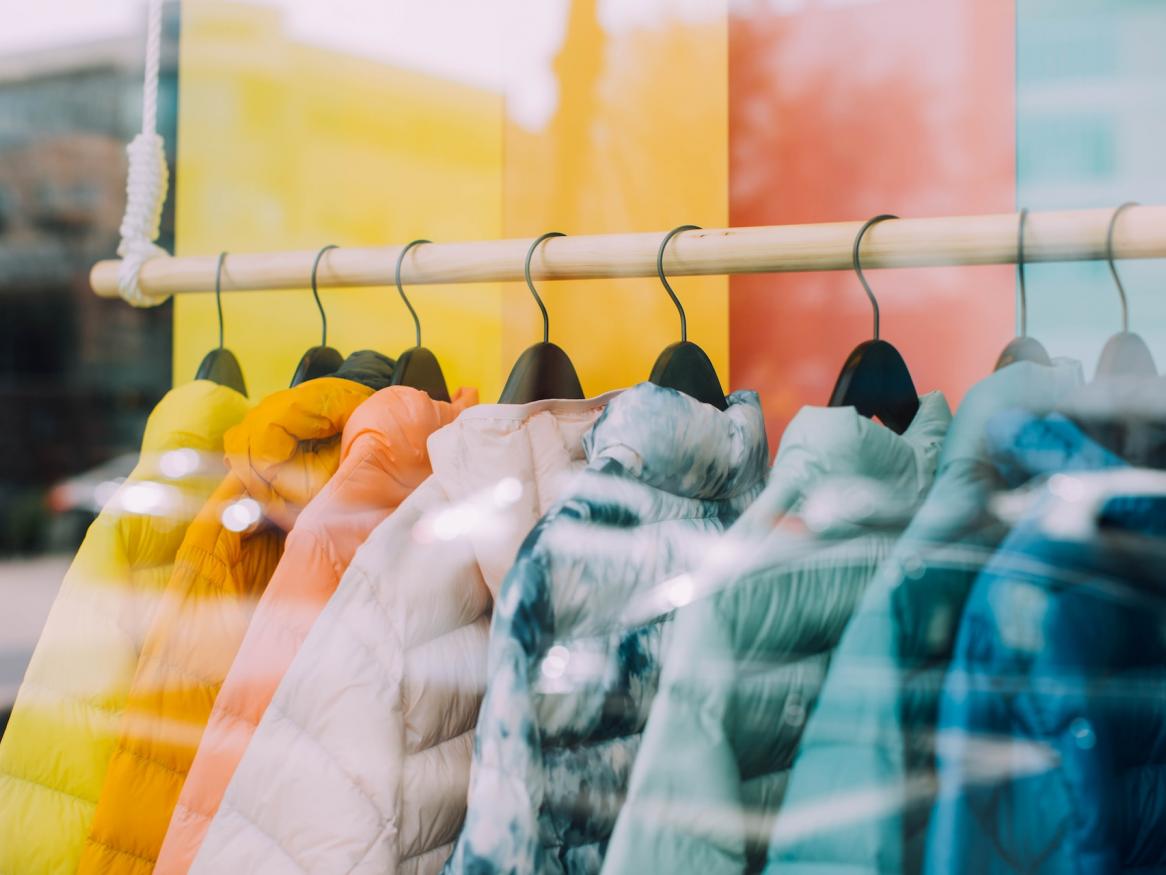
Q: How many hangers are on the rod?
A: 8